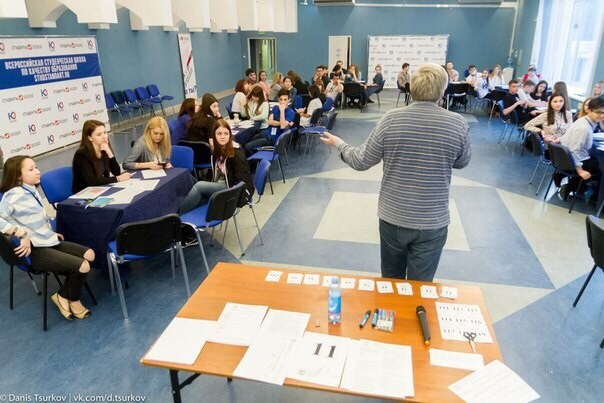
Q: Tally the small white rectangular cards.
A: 10